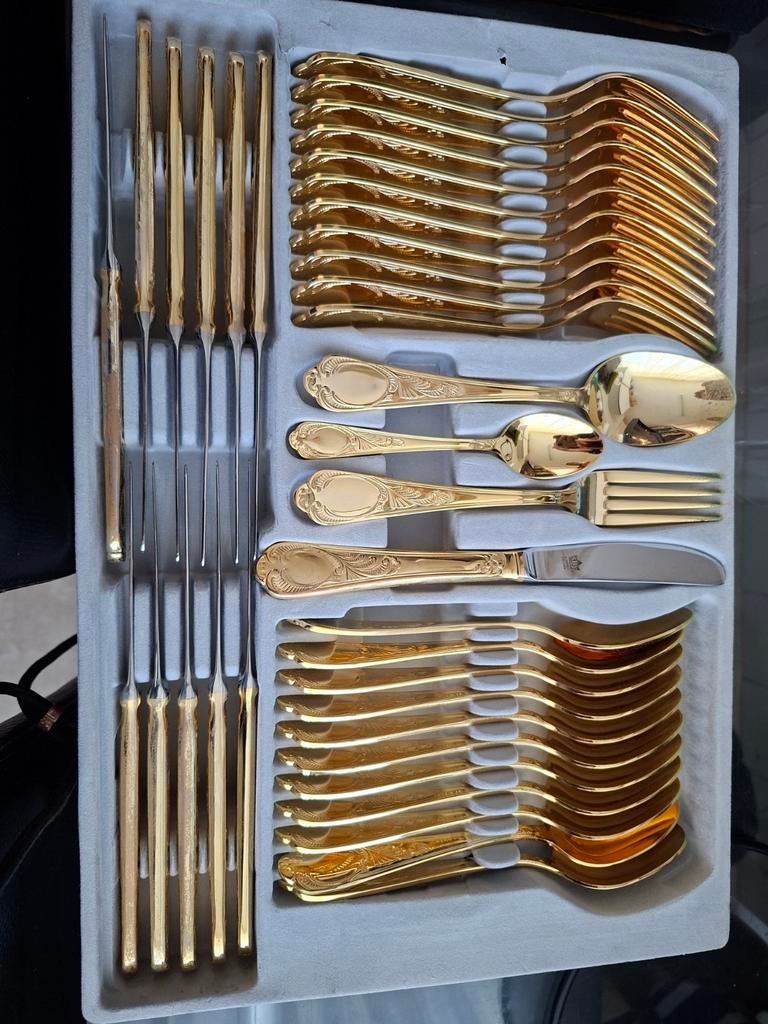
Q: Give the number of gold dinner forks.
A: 12